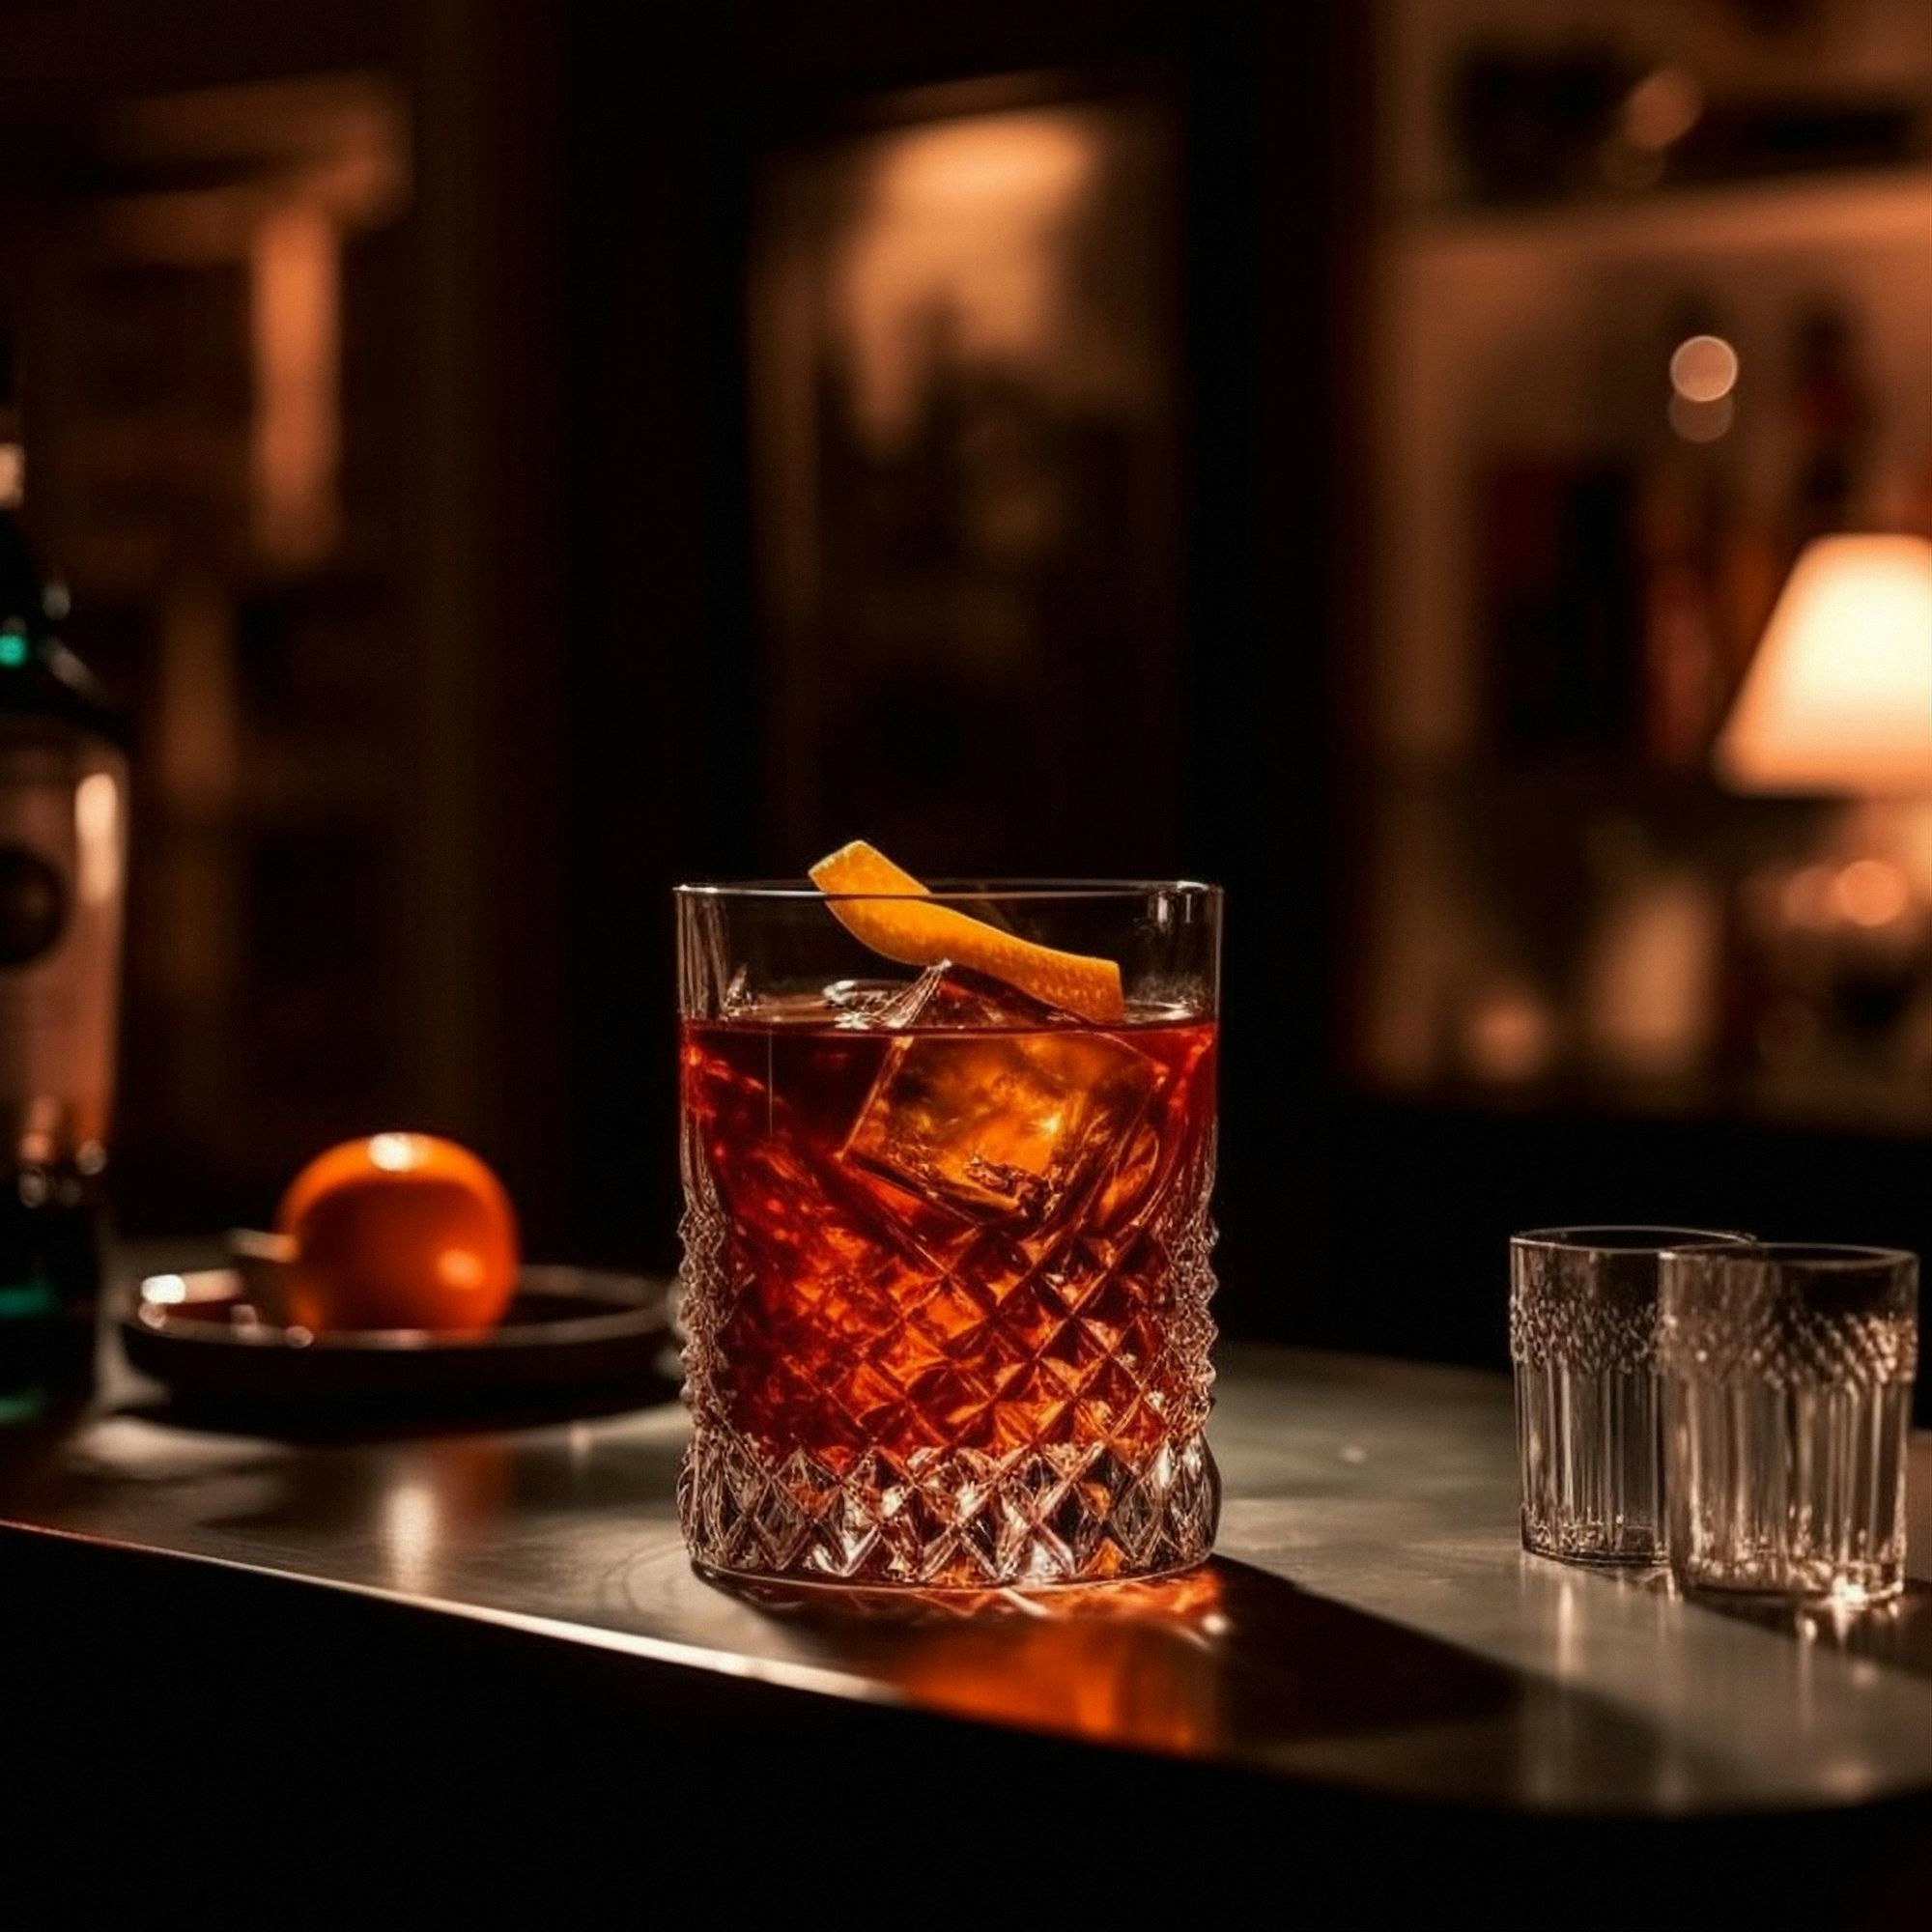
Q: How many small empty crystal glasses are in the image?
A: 2